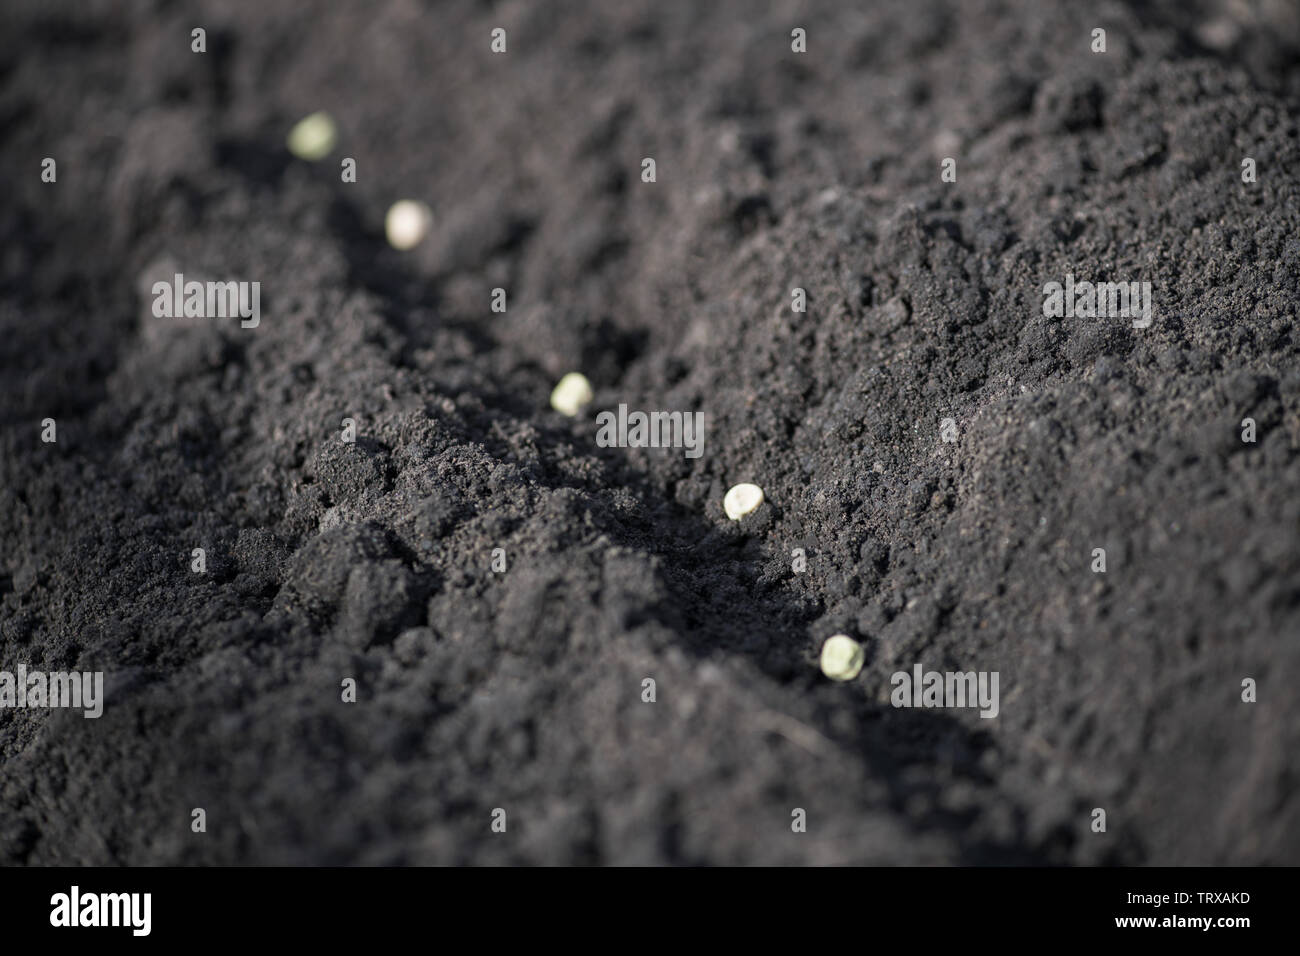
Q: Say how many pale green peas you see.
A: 3